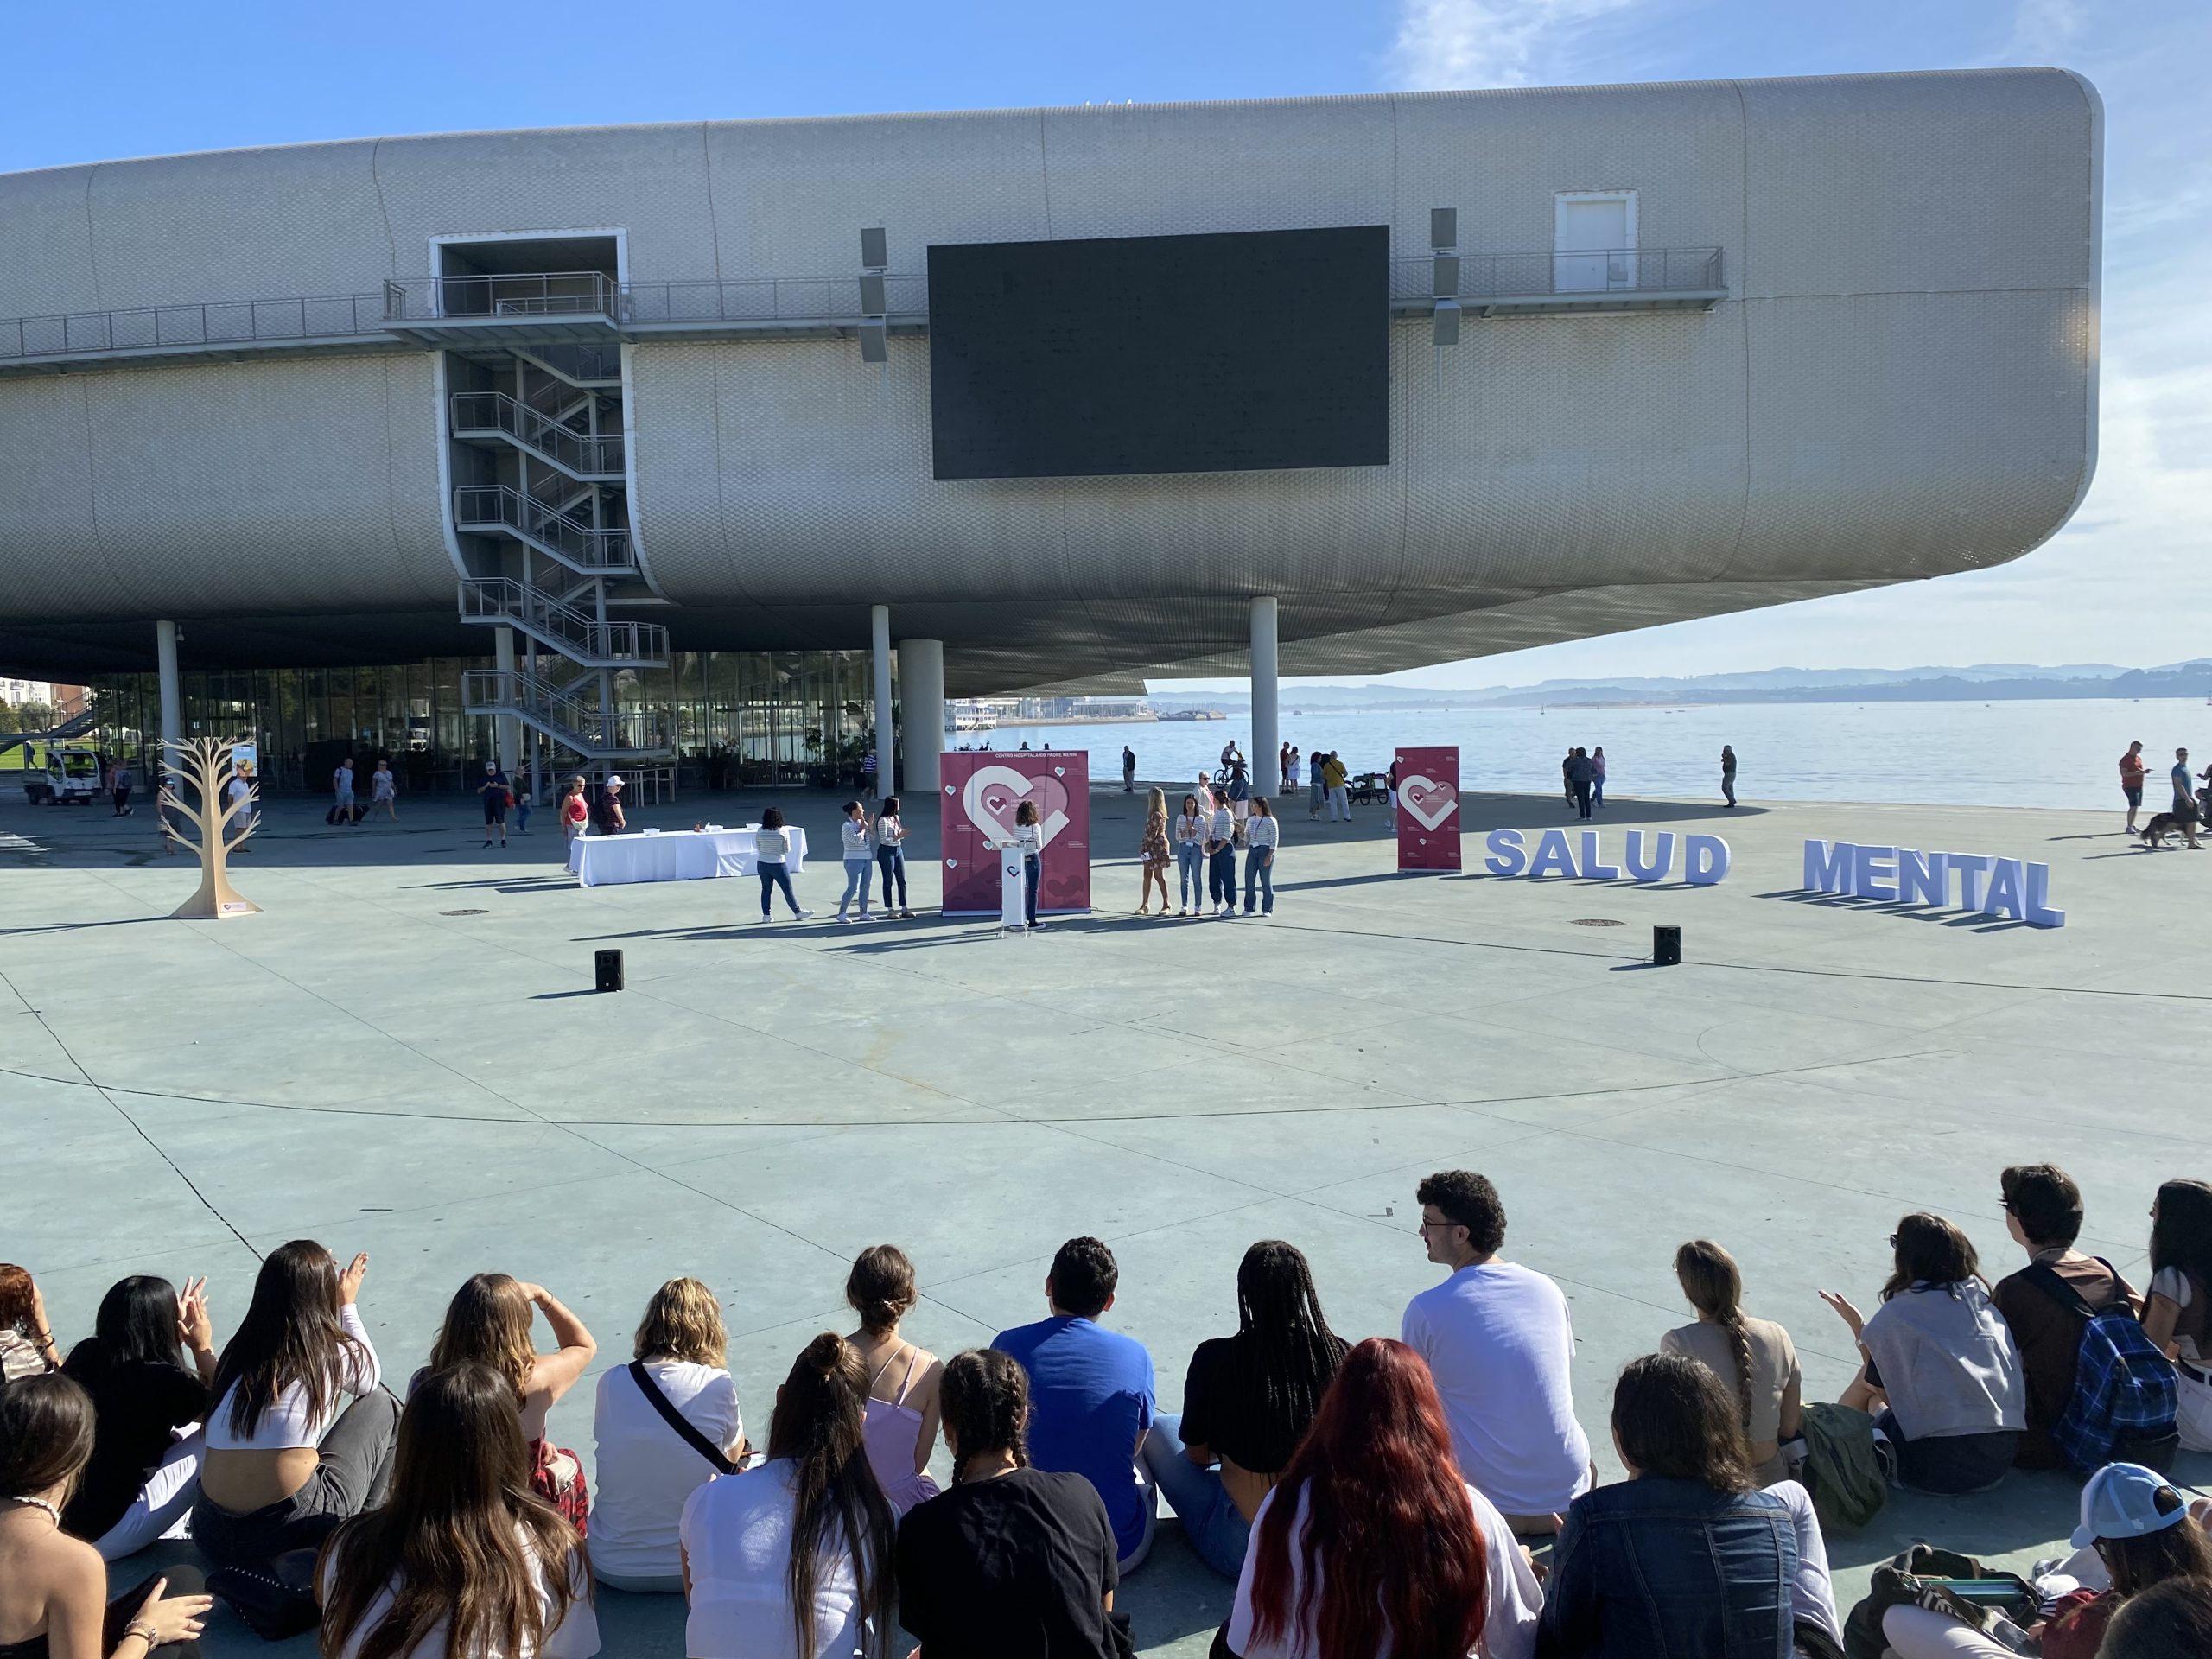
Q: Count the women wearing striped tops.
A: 7